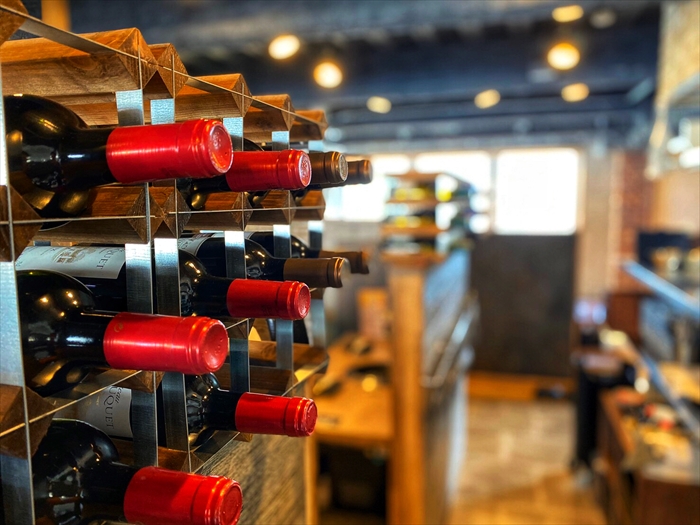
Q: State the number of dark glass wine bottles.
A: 10